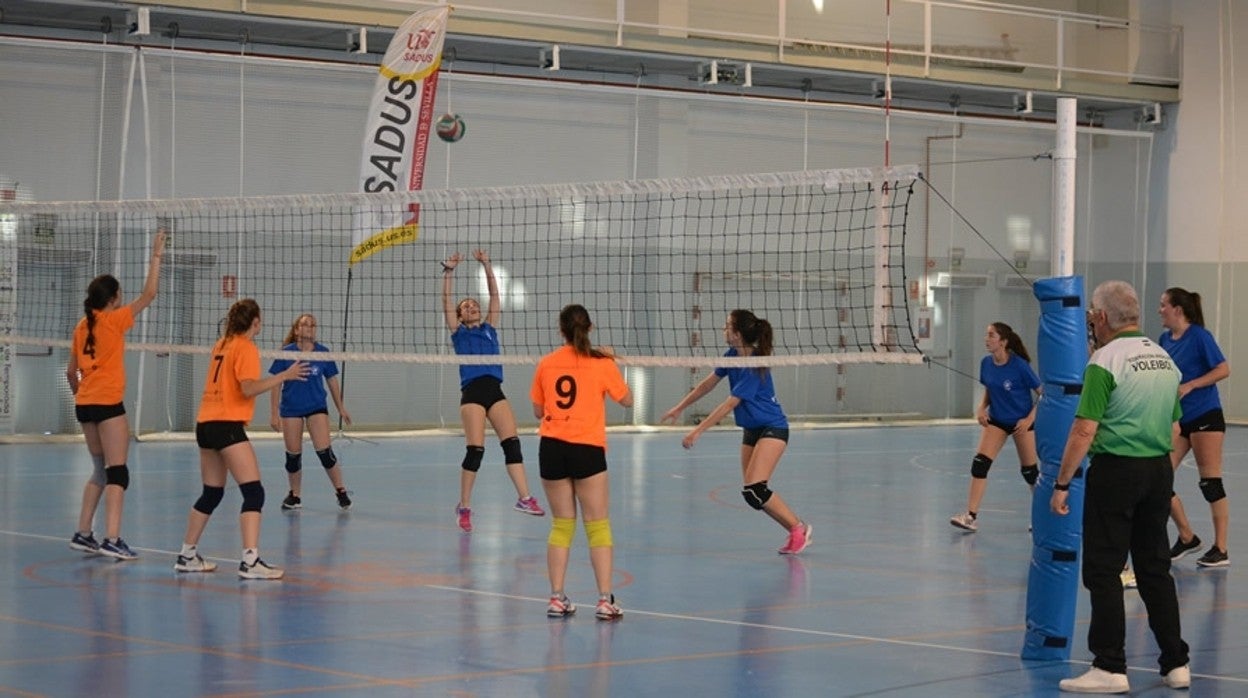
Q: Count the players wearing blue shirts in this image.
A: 5